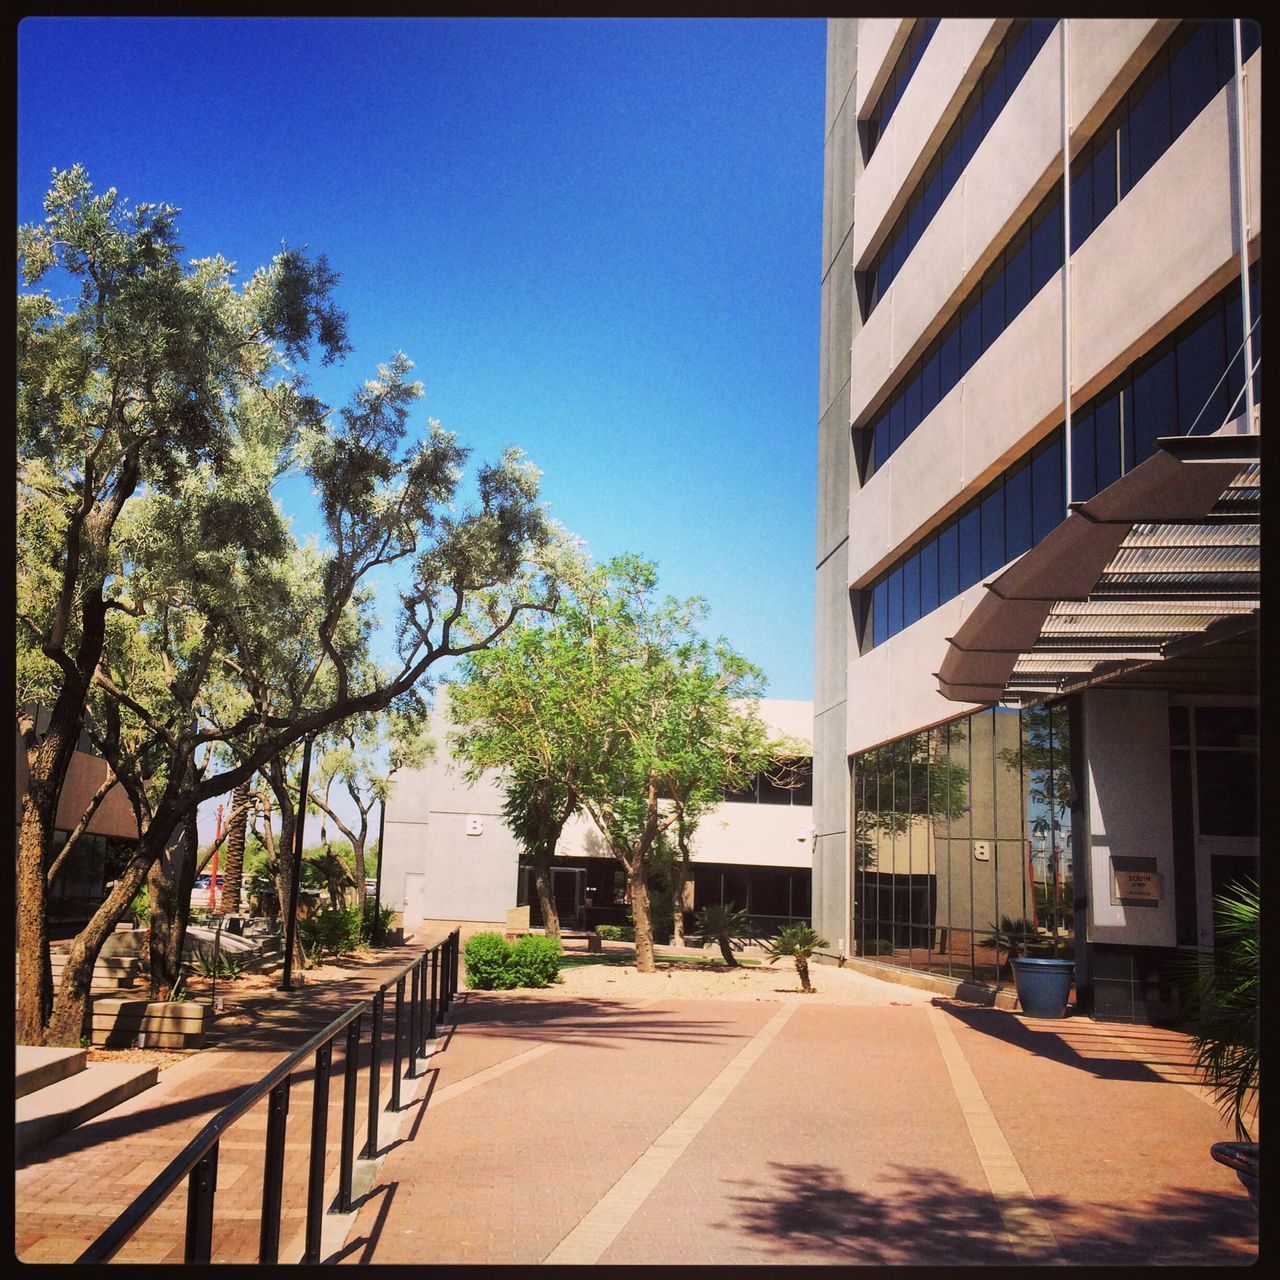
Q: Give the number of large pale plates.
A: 0